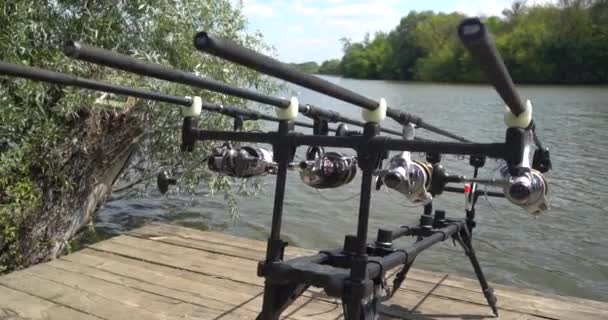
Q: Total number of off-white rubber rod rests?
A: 4